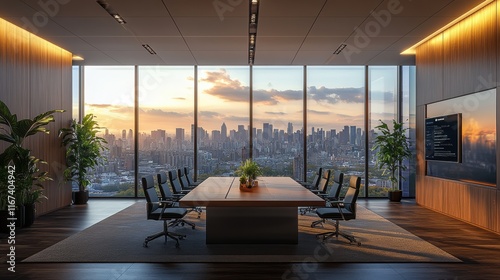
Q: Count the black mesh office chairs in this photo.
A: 9